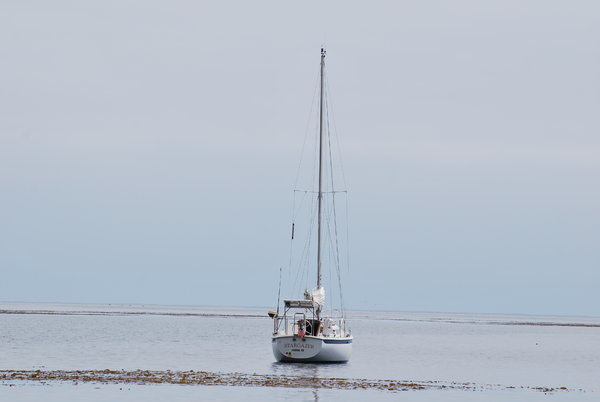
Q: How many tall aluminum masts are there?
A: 1